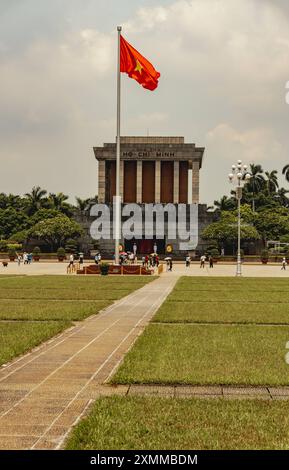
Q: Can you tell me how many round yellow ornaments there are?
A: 2